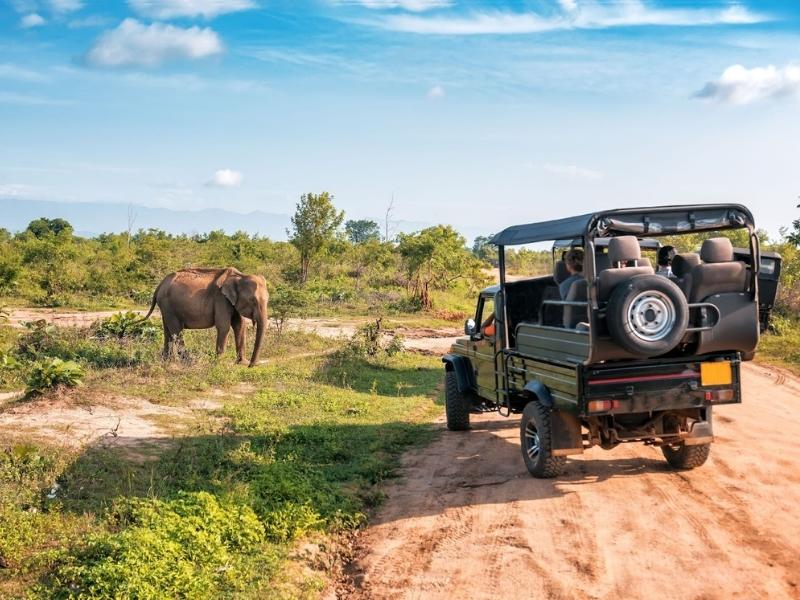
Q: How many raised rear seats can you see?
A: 2